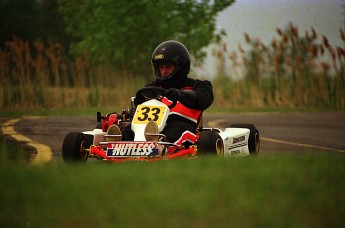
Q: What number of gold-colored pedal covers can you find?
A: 2